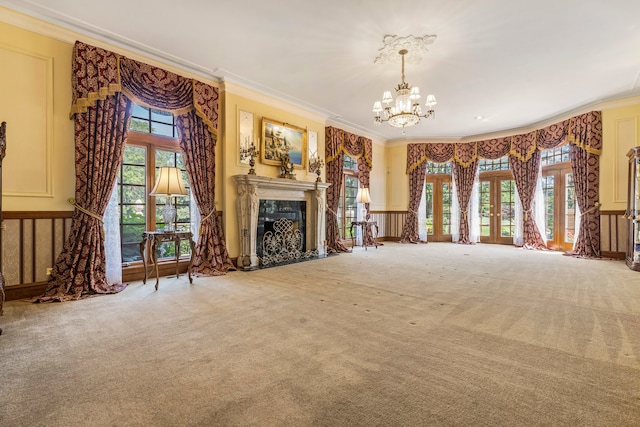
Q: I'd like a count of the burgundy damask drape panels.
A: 8